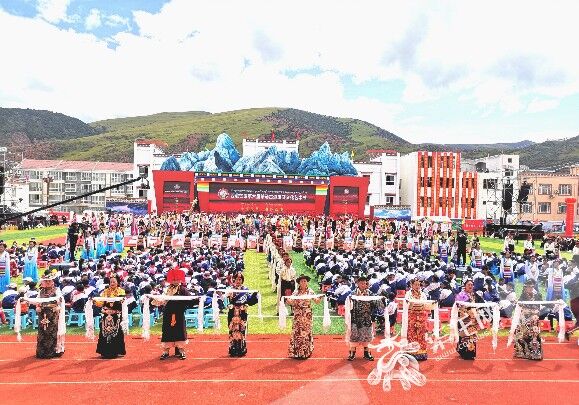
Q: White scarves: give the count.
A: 9